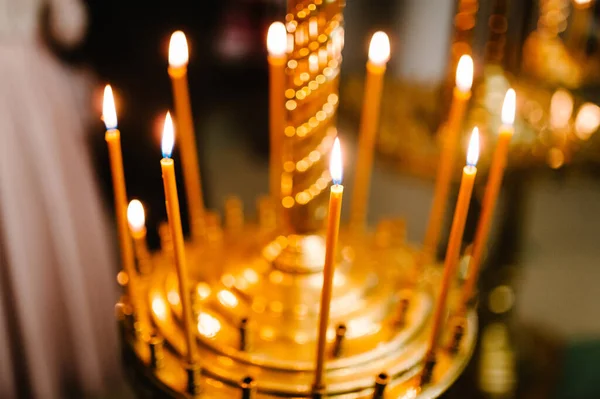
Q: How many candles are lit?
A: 10